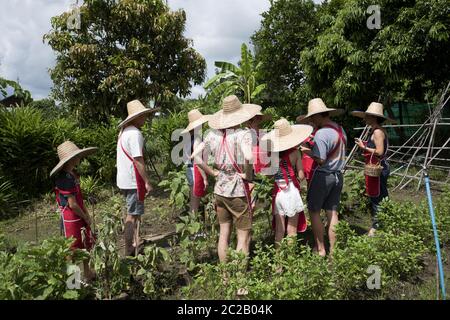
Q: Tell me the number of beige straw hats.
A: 8